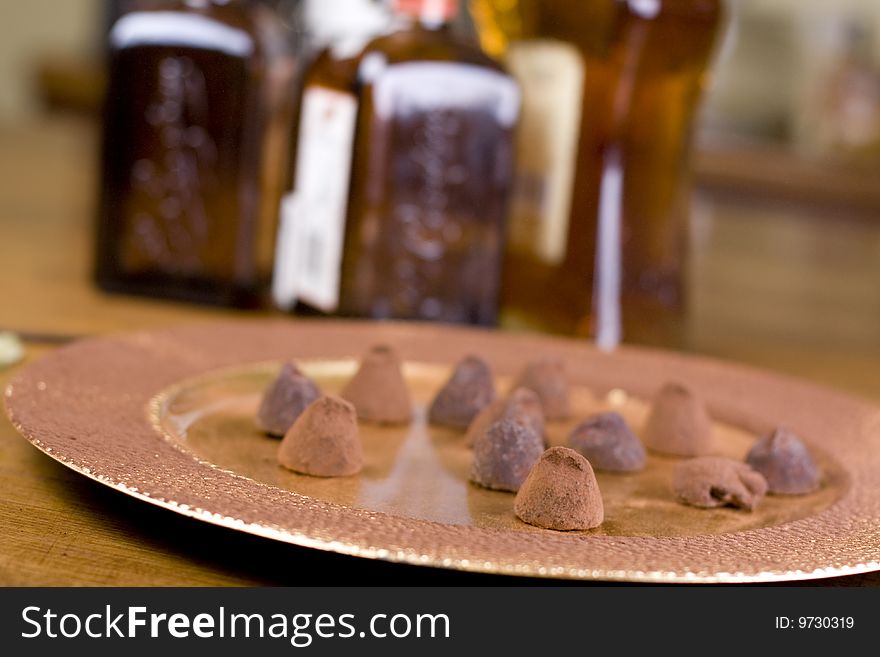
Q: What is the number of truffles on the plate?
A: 12